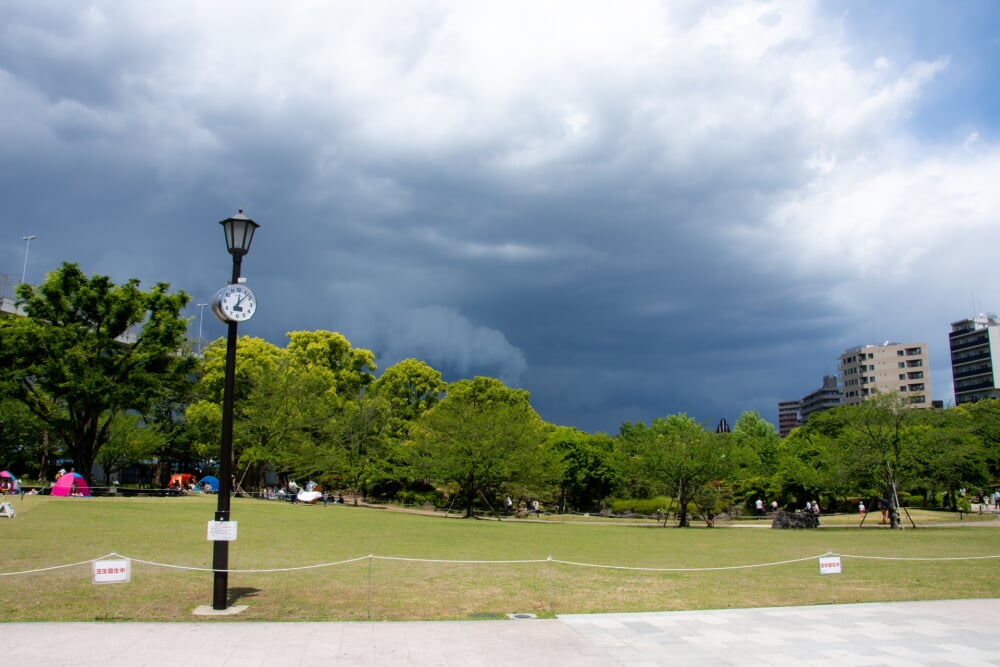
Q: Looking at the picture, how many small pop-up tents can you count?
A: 4